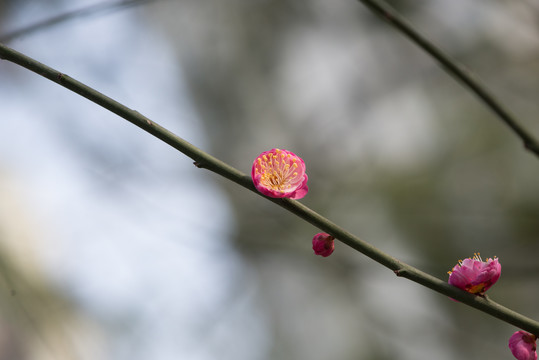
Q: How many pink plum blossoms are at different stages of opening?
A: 4